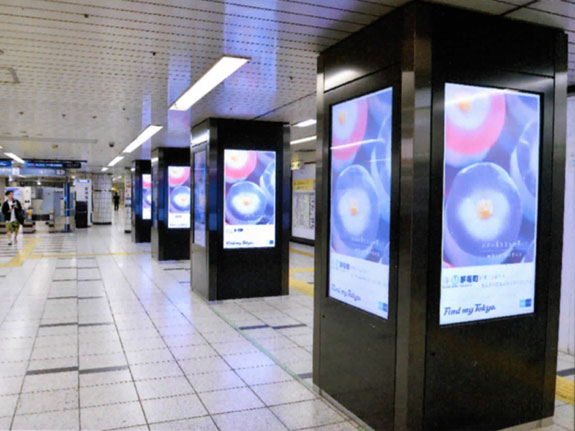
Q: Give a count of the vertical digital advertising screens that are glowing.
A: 6